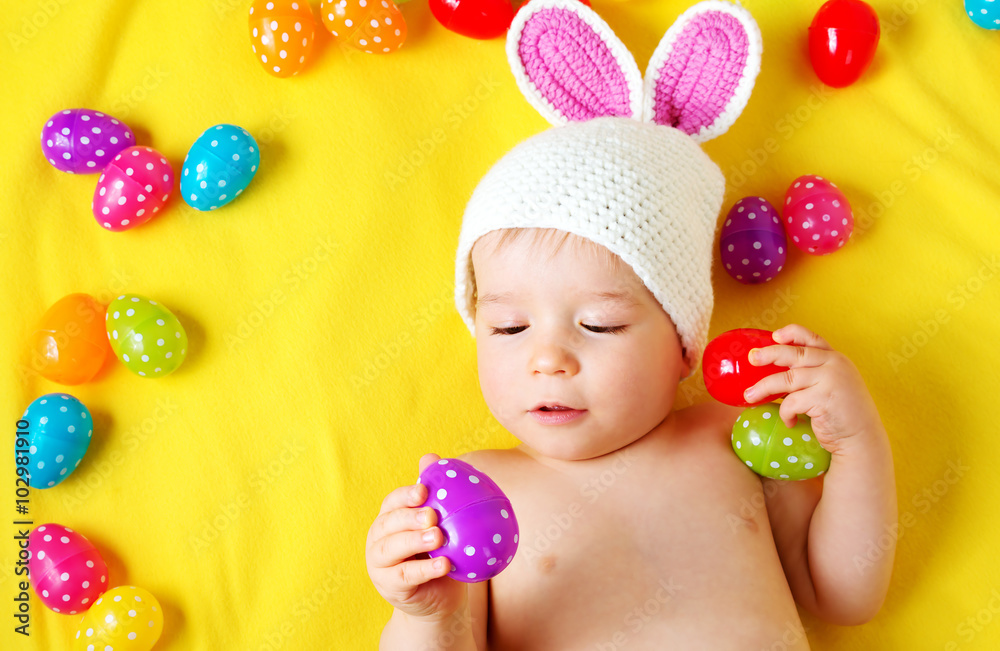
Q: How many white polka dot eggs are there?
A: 14